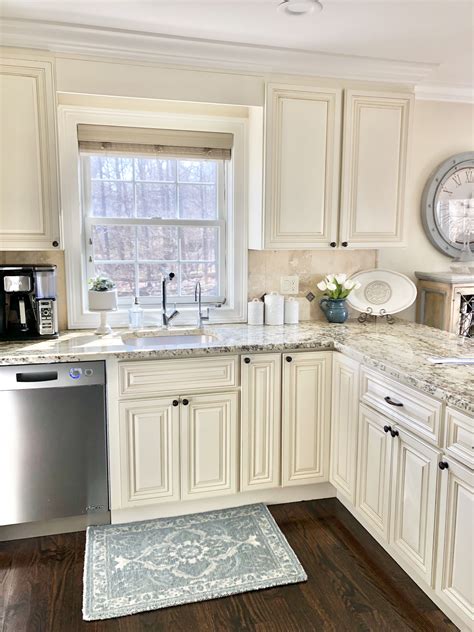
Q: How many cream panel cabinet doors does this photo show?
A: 11